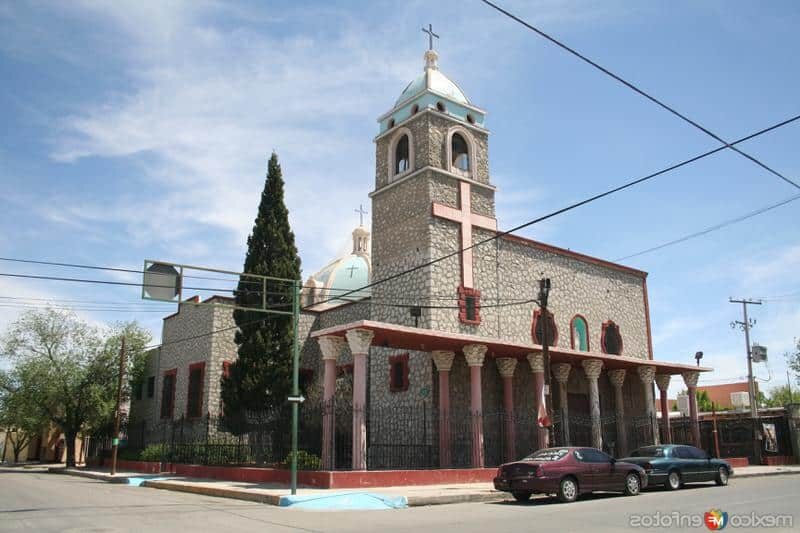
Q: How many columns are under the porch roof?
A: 12